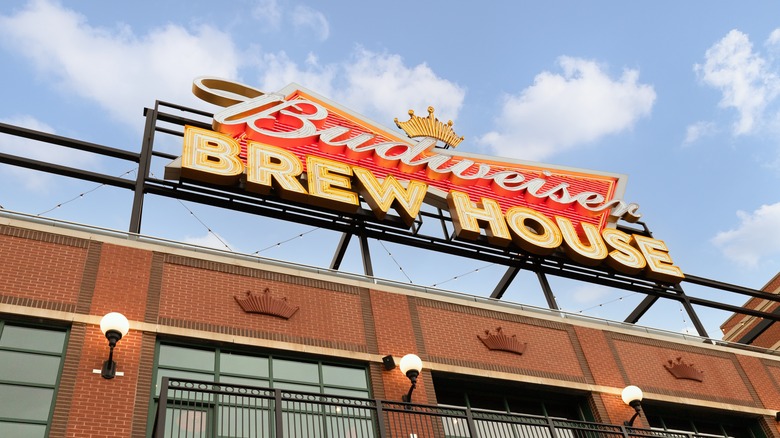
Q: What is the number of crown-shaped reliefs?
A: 3